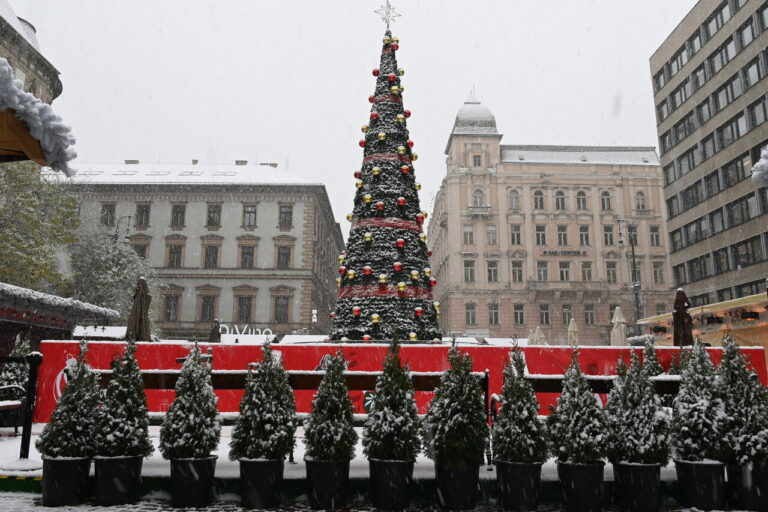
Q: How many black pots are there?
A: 12